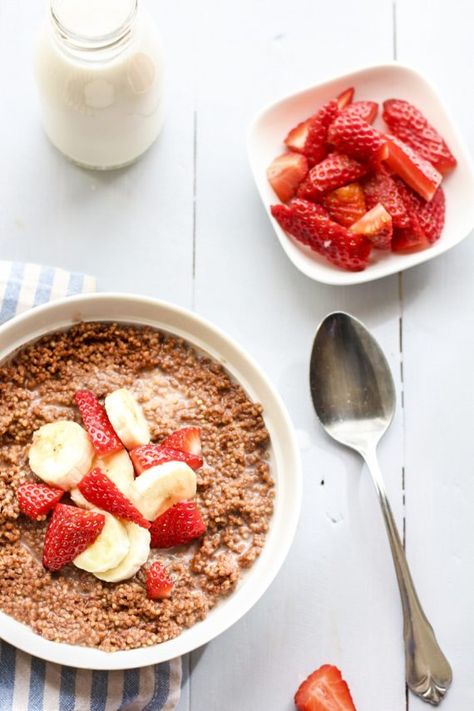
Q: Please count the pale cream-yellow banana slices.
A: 6